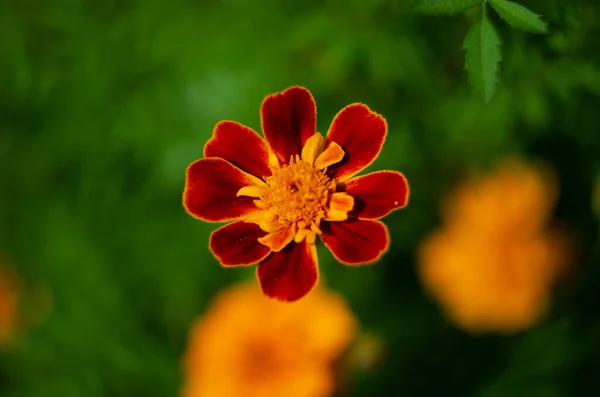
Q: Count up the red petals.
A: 8